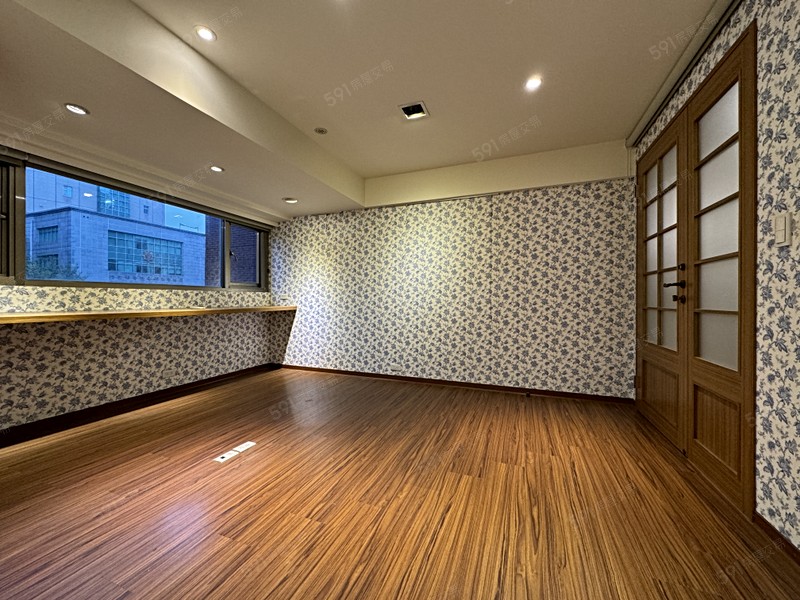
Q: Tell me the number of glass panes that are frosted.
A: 15